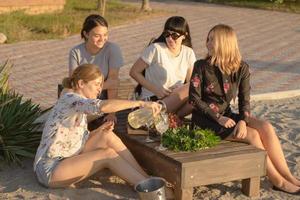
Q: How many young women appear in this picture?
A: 4